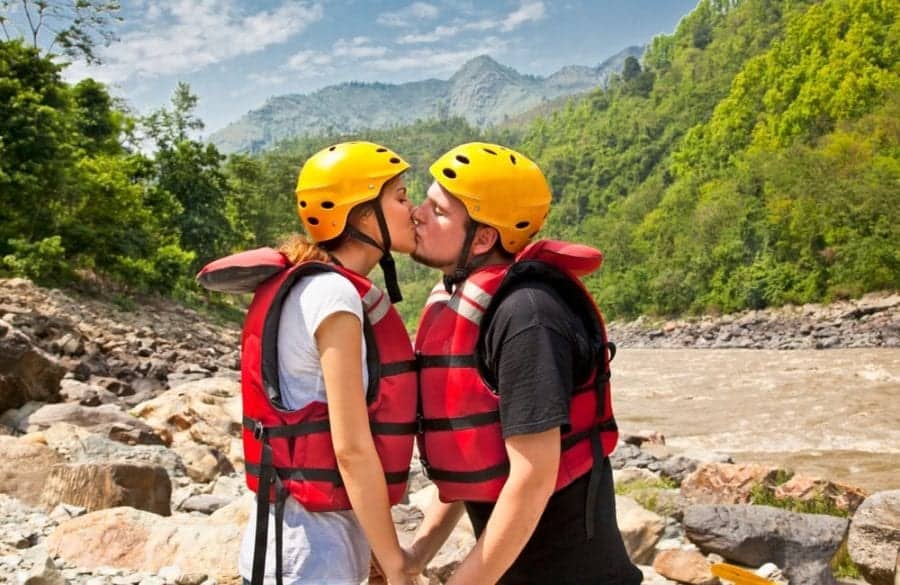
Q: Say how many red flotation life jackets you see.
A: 2